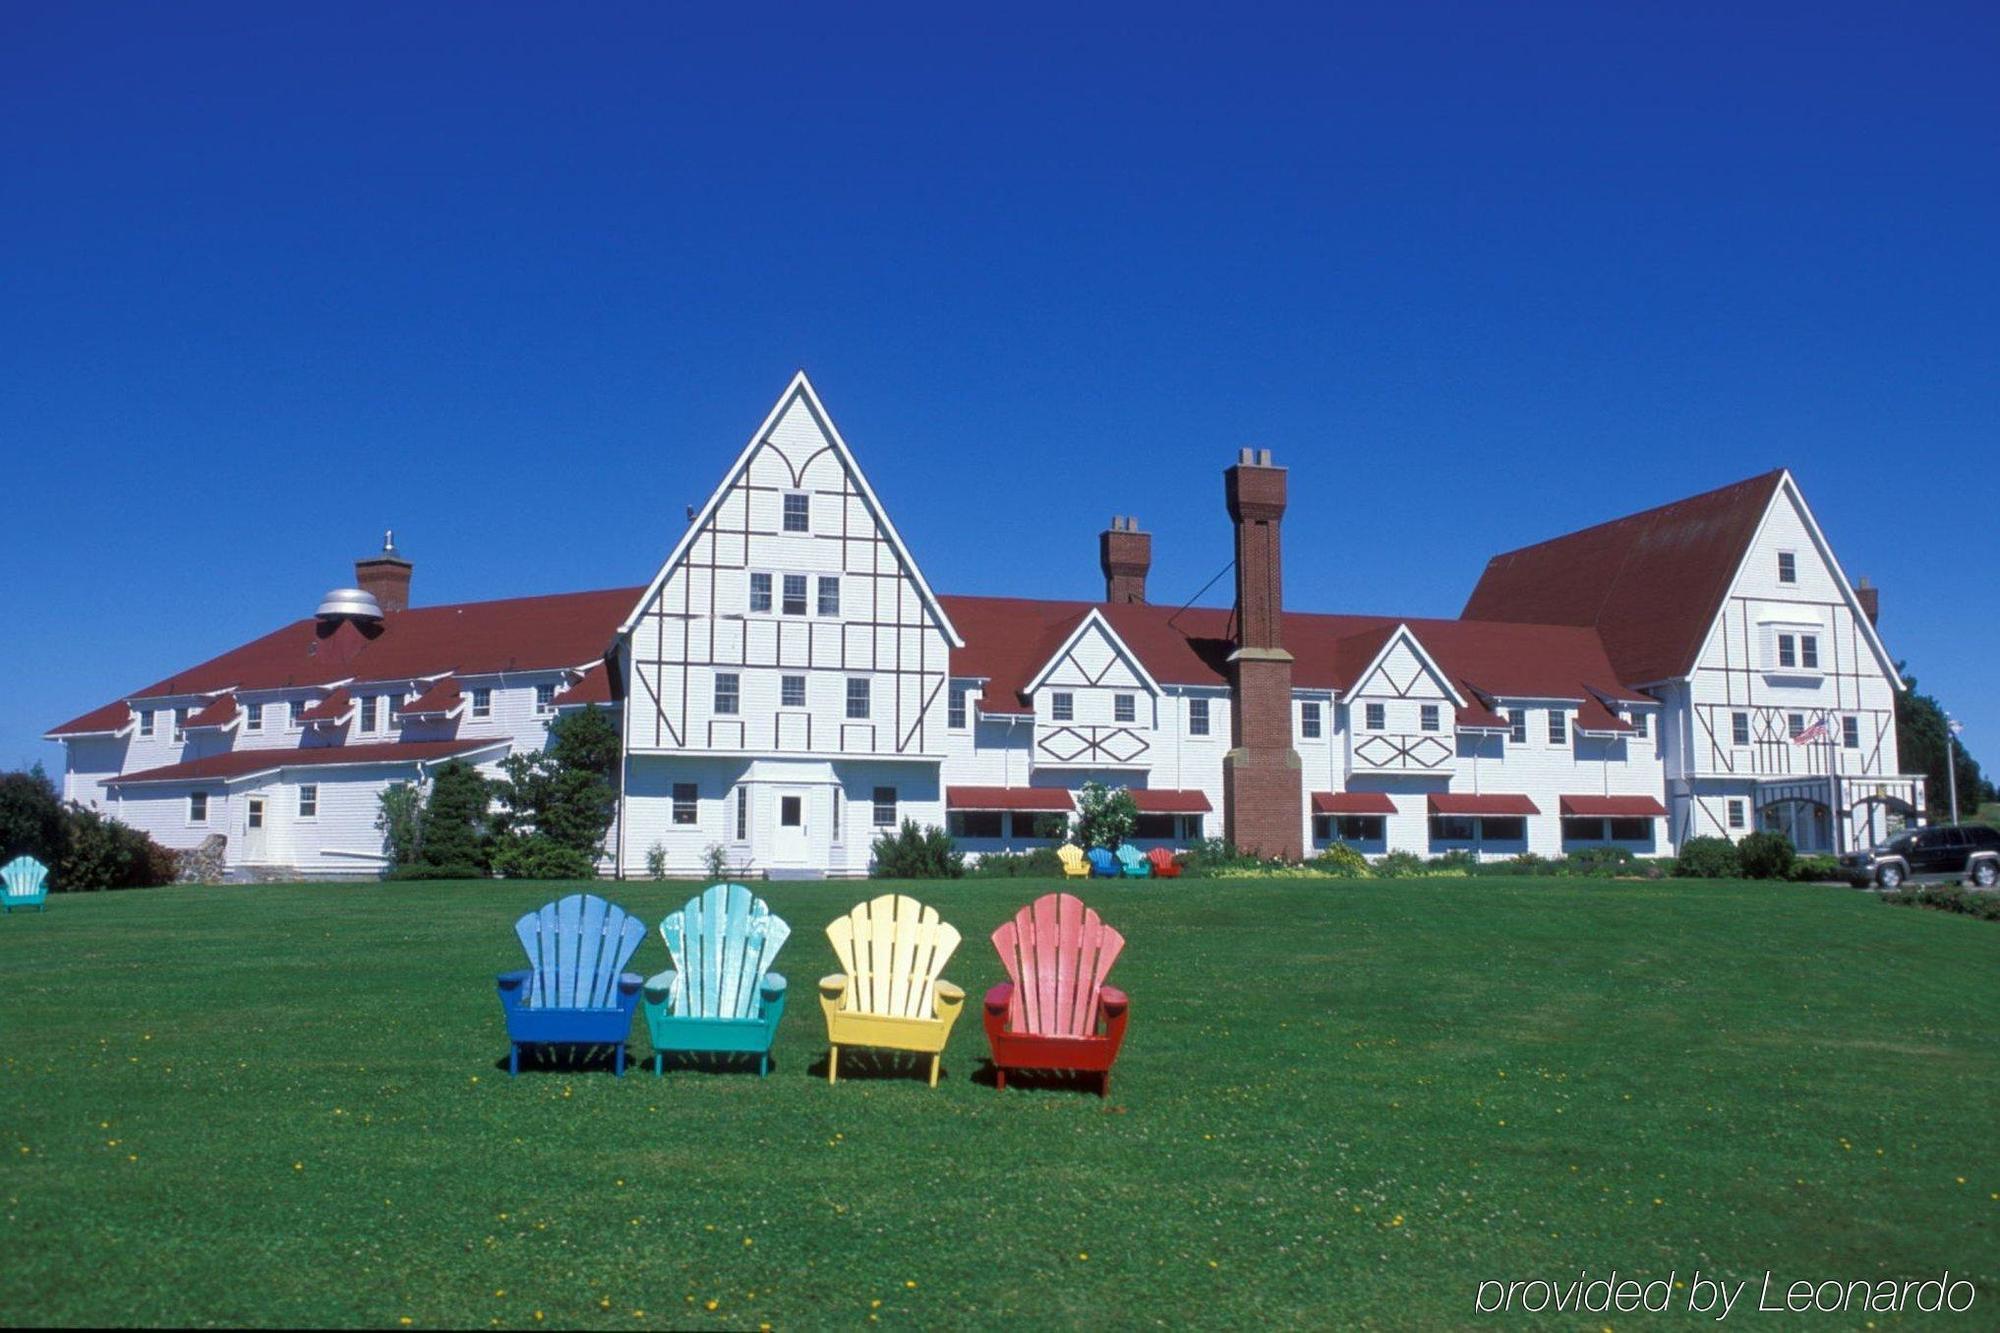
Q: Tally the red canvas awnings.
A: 5